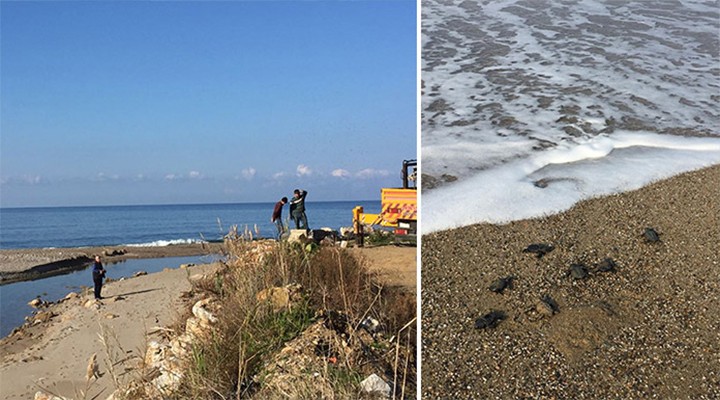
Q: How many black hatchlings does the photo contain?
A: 7